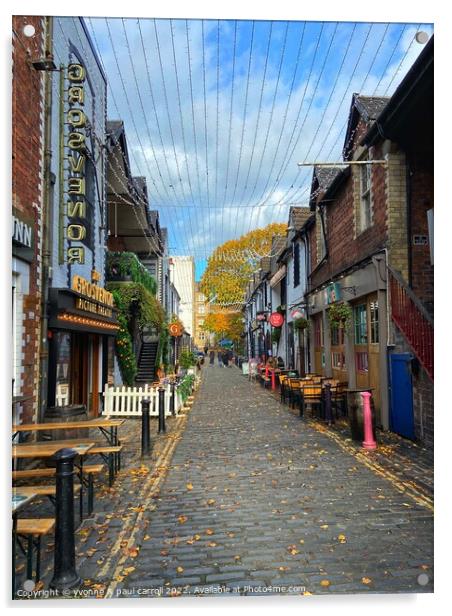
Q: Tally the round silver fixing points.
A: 4